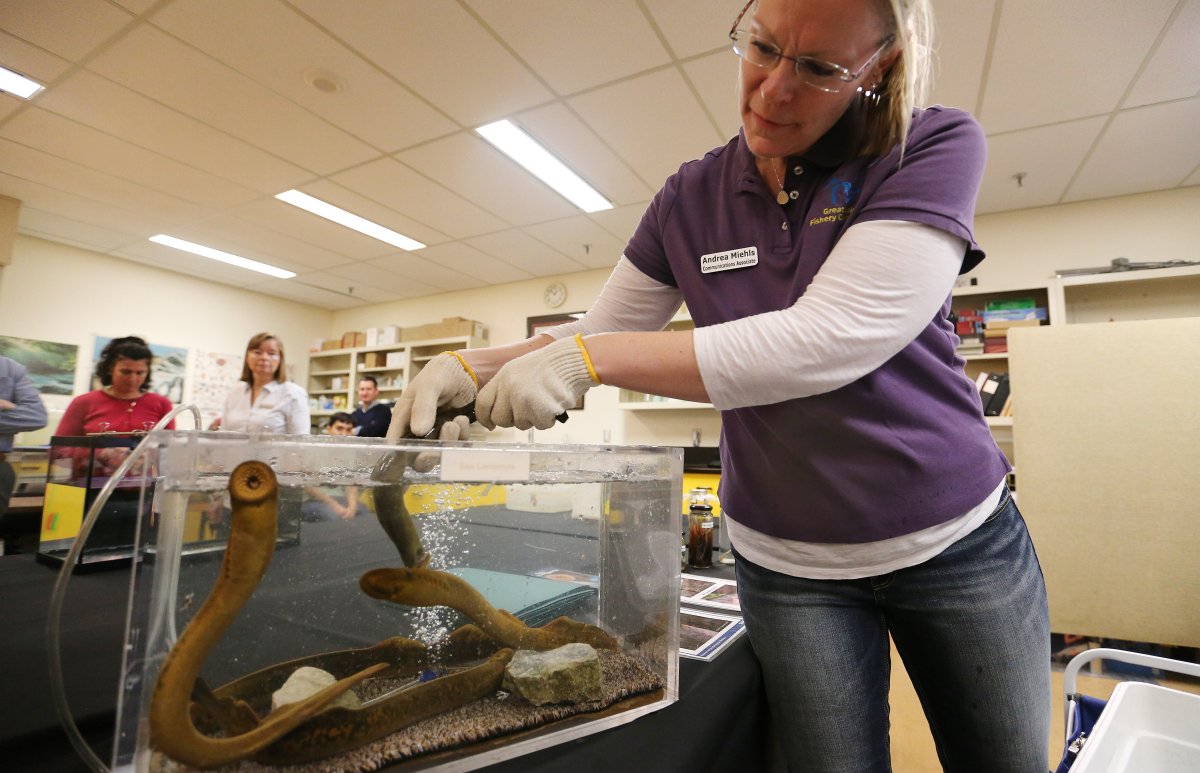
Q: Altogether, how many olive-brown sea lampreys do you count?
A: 5